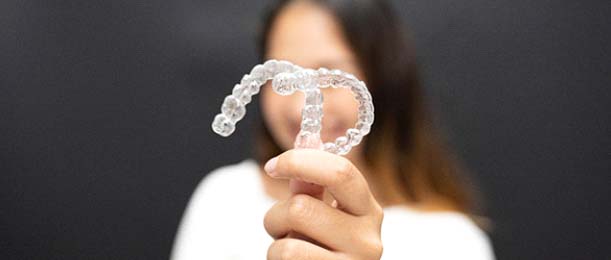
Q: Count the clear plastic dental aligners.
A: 2